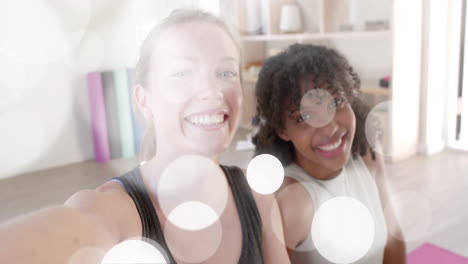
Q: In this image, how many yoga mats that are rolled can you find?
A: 4